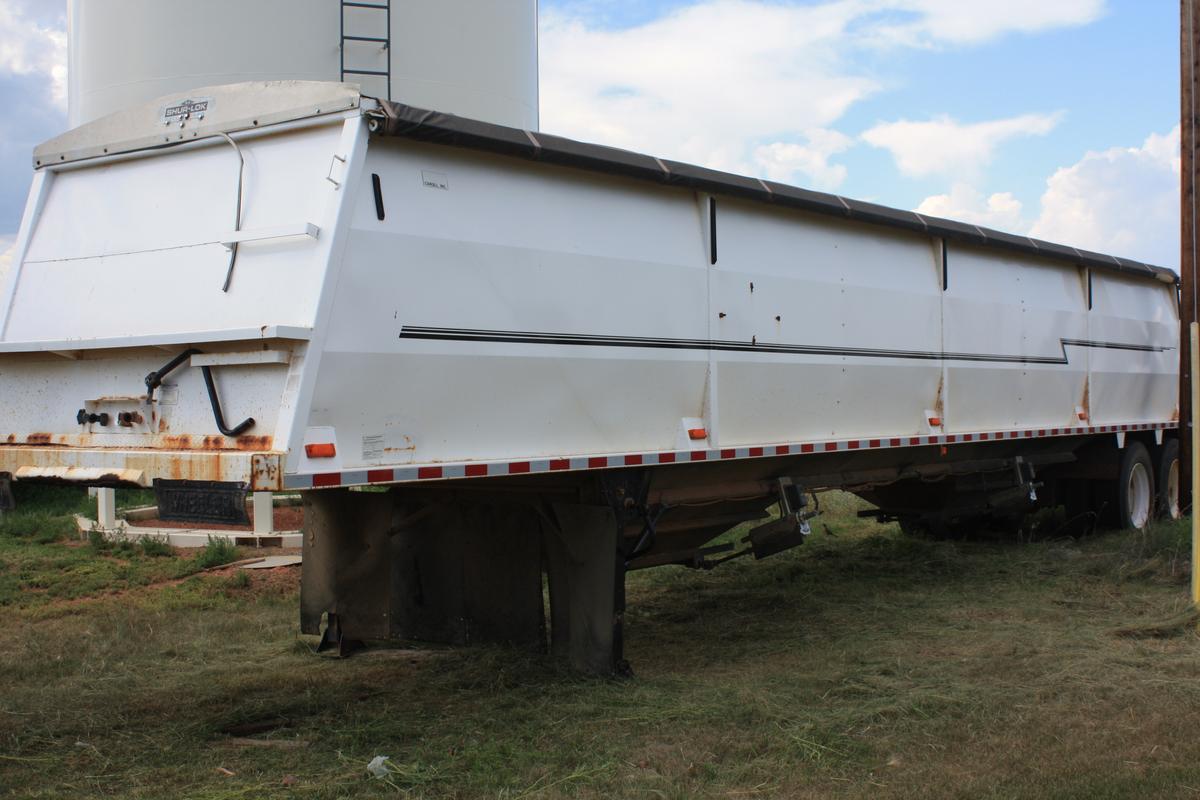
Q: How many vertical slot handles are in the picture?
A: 4